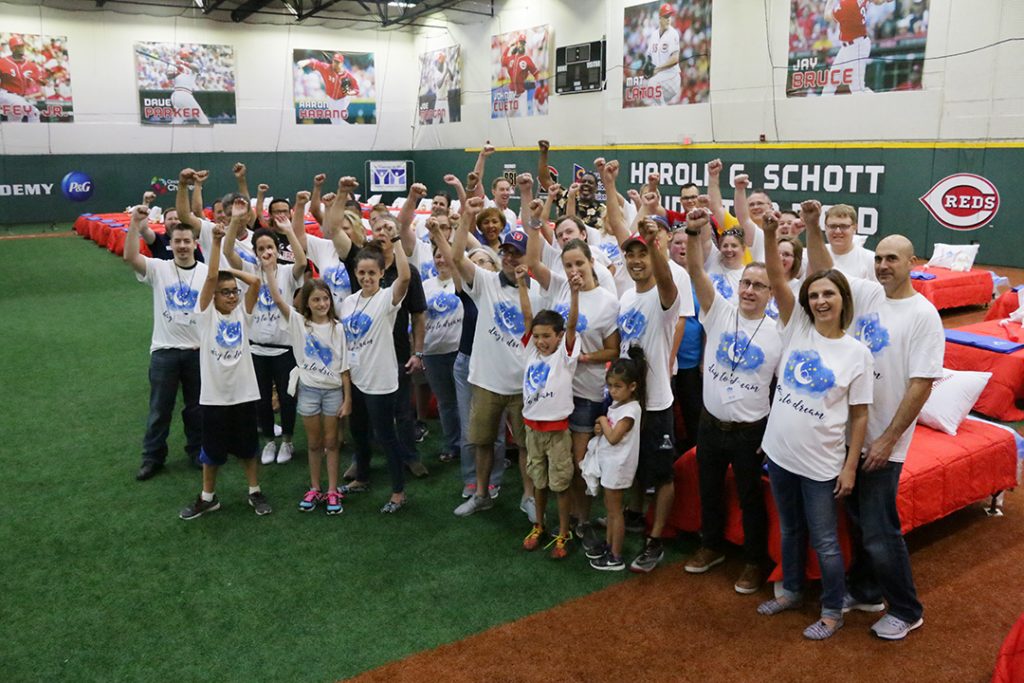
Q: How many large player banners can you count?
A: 7